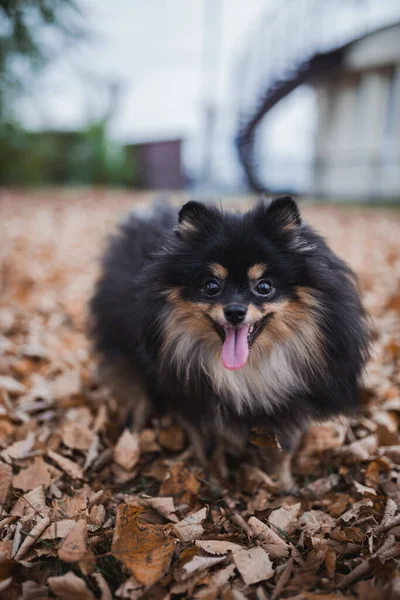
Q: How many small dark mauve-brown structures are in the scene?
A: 1